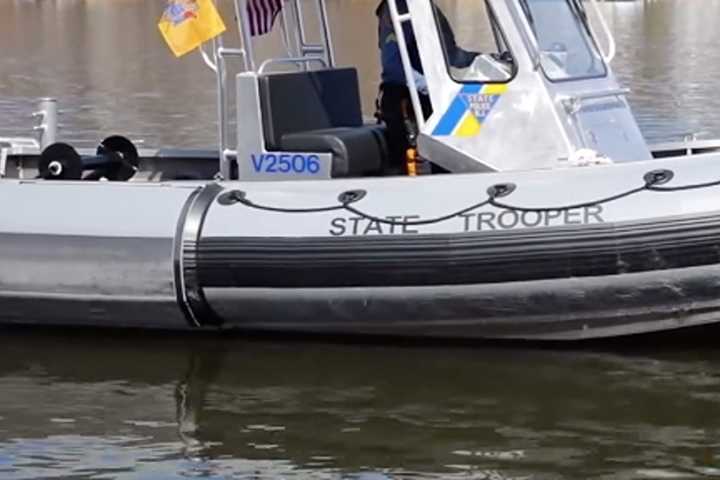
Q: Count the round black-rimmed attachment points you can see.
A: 4